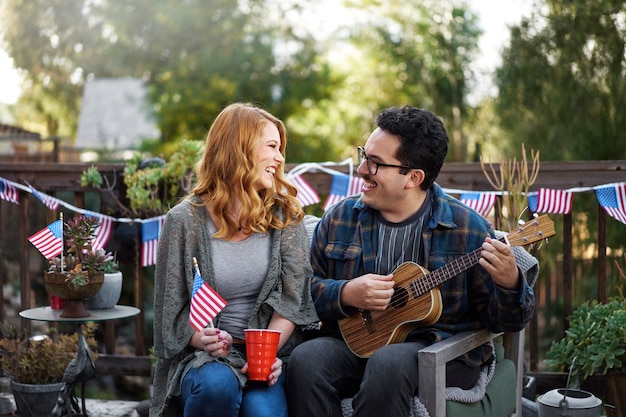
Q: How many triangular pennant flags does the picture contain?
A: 0